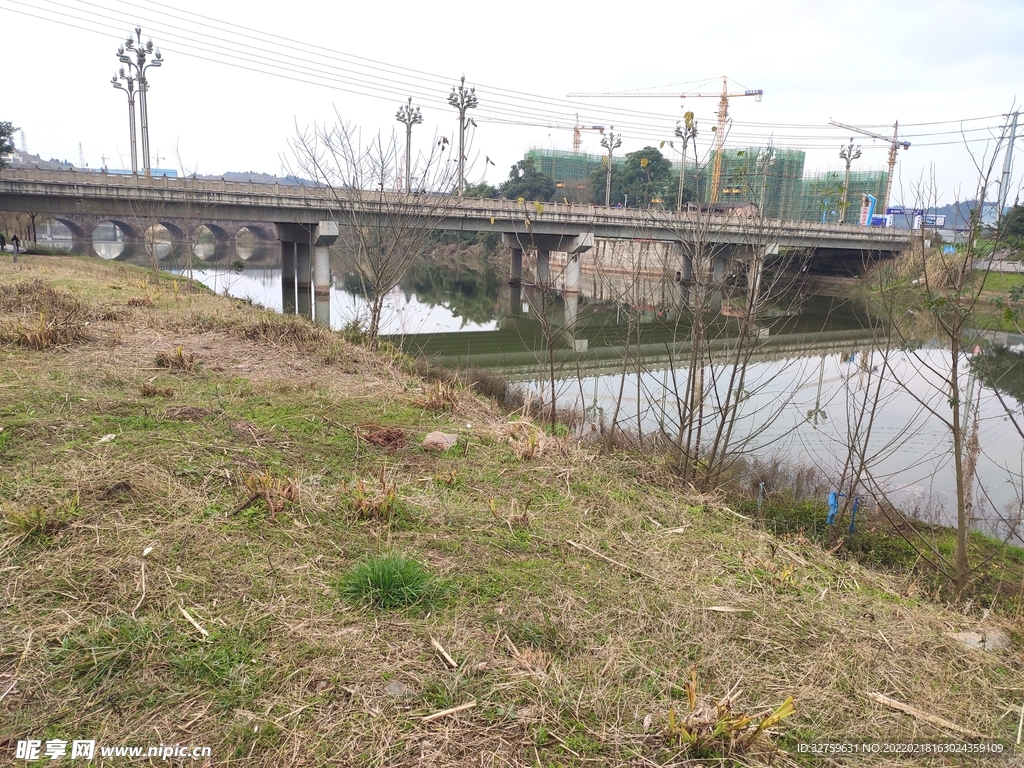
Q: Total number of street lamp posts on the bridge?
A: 8